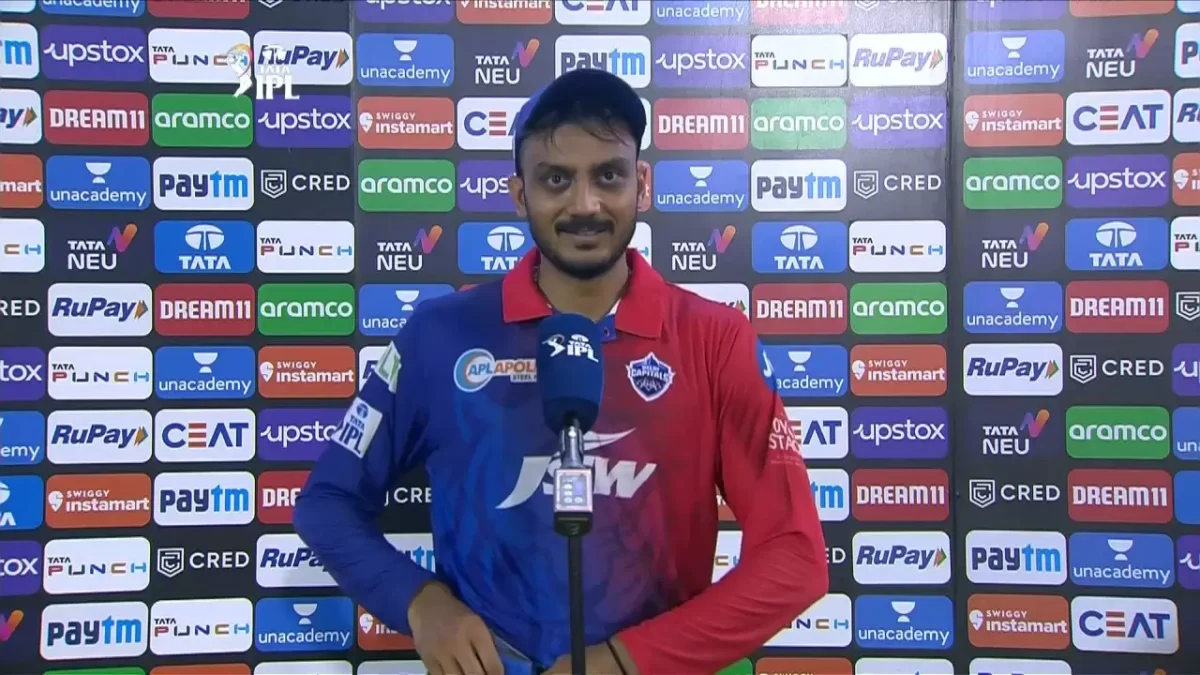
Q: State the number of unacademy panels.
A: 15